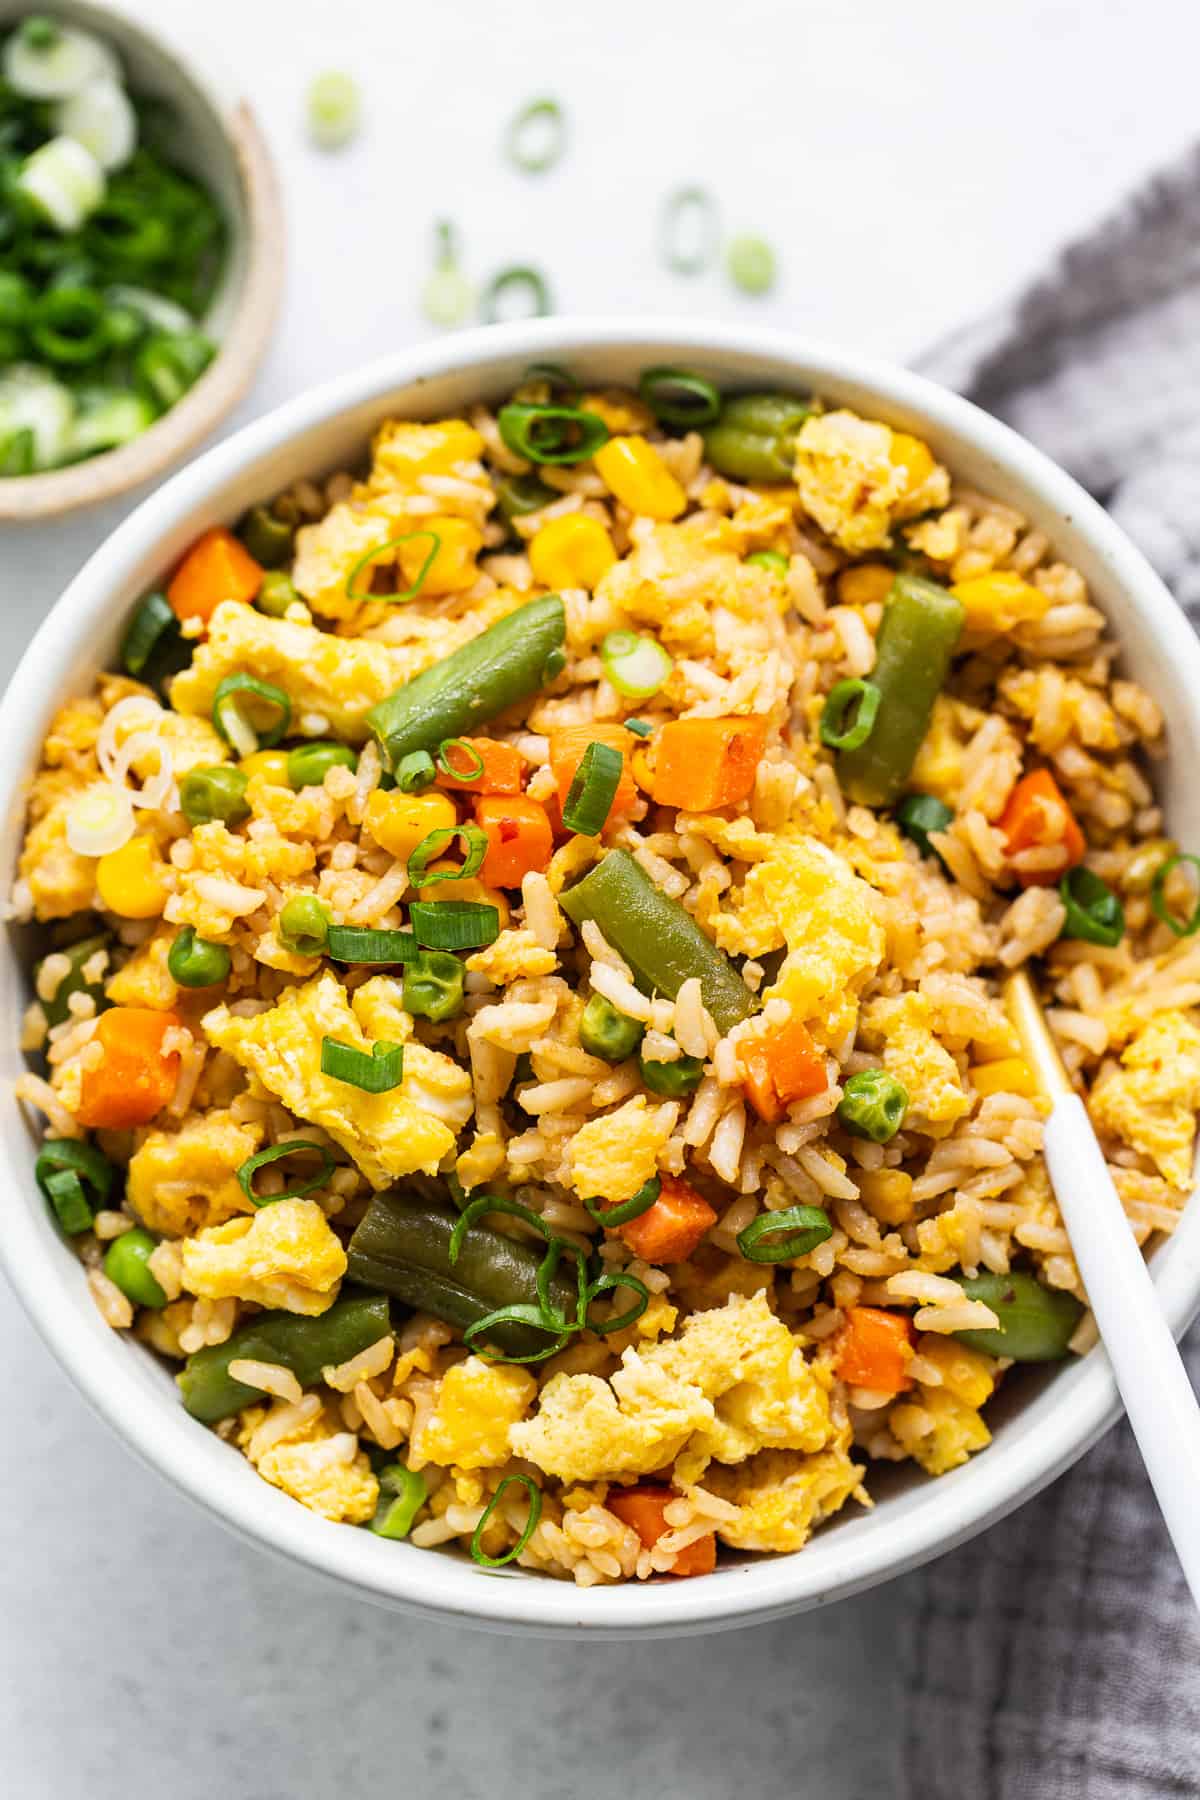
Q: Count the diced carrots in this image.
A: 11